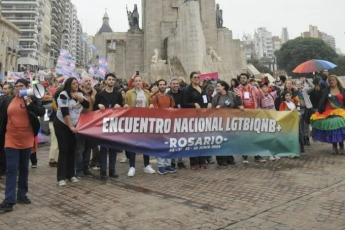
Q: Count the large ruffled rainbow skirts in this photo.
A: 1